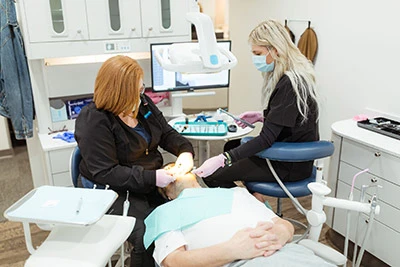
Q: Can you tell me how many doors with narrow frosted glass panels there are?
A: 3